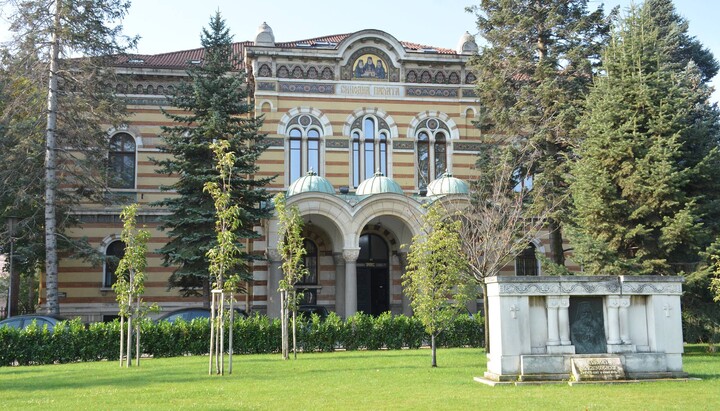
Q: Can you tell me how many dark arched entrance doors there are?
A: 1